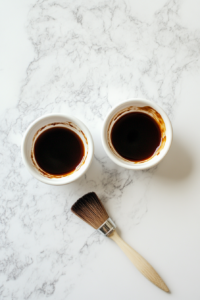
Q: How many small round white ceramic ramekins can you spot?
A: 2